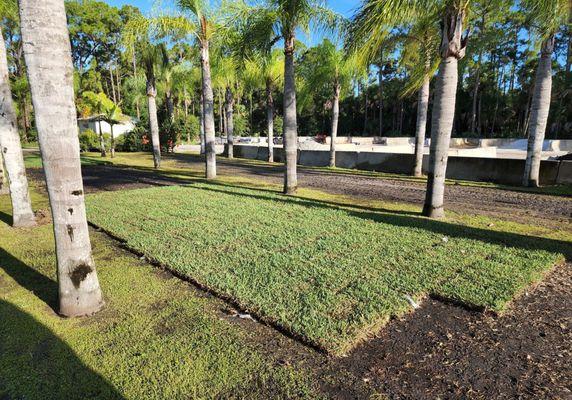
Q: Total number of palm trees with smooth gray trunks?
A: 11